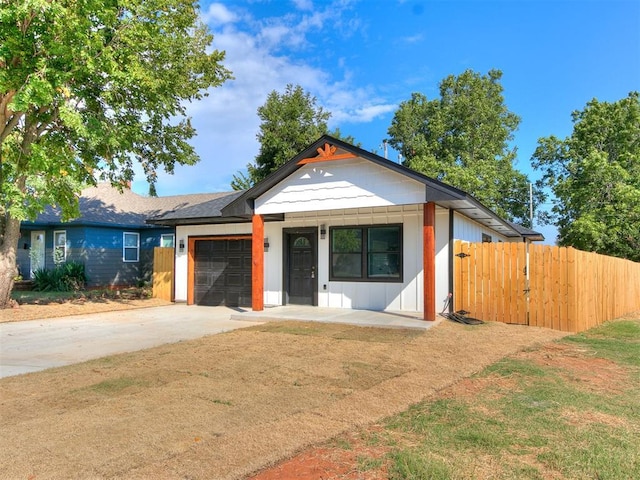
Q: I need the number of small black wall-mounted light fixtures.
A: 3